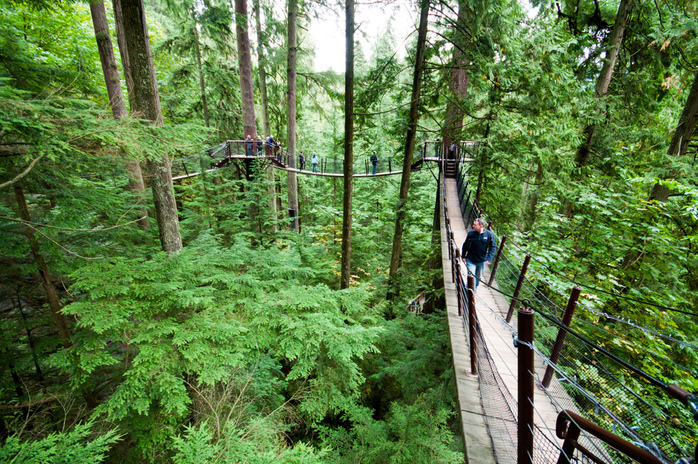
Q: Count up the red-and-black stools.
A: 0